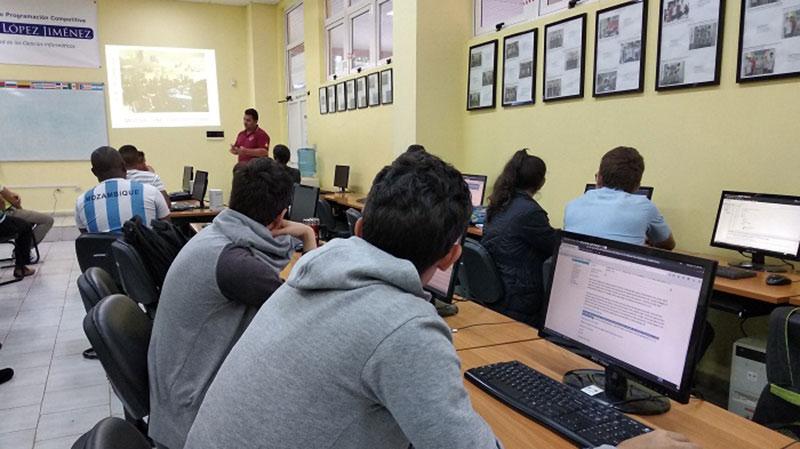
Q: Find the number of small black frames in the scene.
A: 7